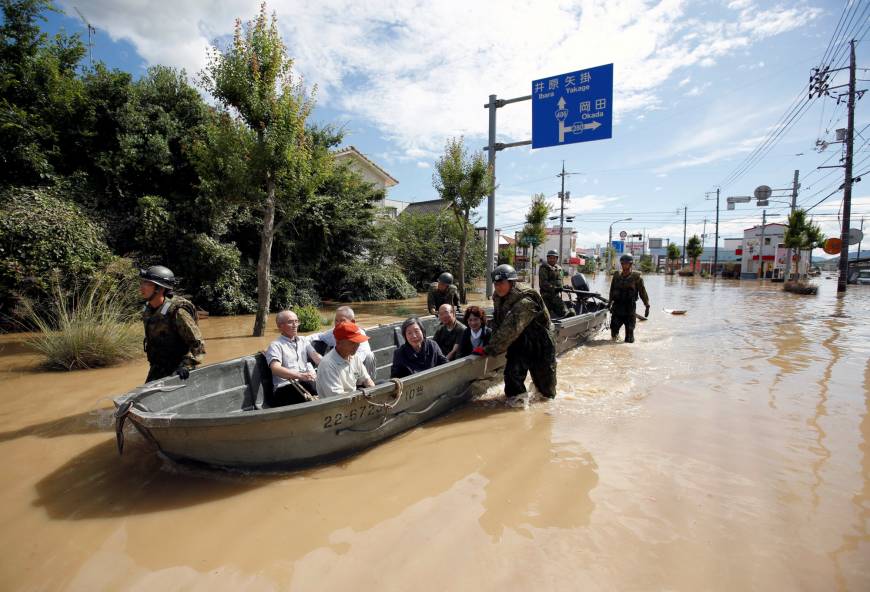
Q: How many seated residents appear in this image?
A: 6